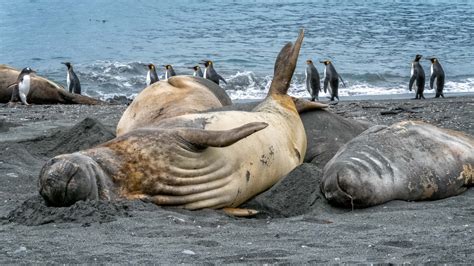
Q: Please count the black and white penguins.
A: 10